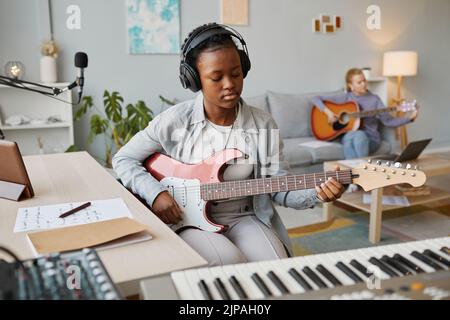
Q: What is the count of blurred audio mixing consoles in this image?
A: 1